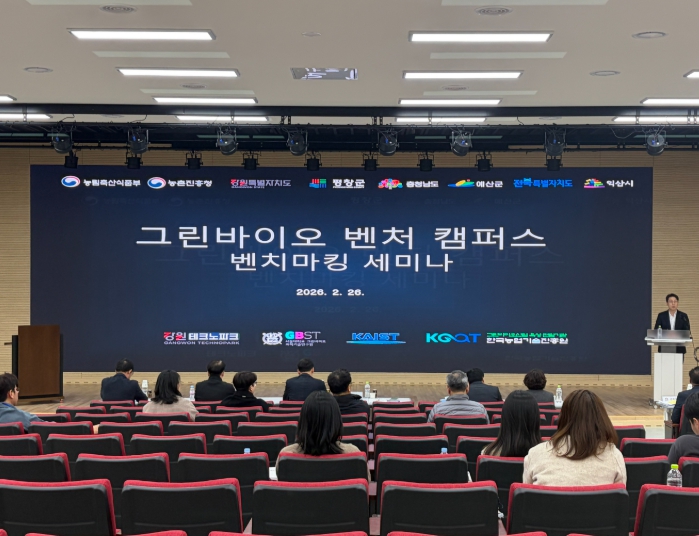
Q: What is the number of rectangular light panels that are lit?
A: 13